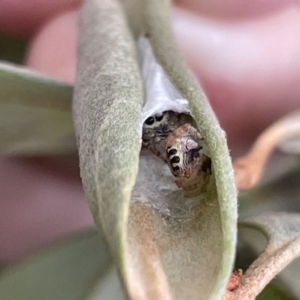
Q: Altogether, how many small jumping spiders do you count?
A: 2